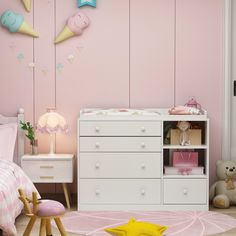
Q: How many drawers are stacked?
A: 4